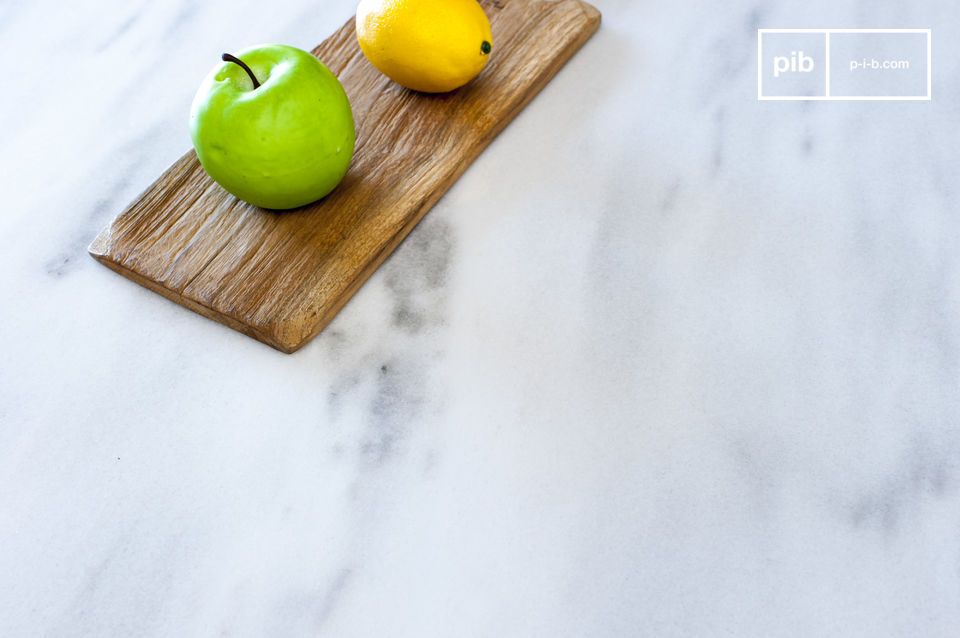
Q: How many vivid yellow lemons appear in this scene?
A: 1